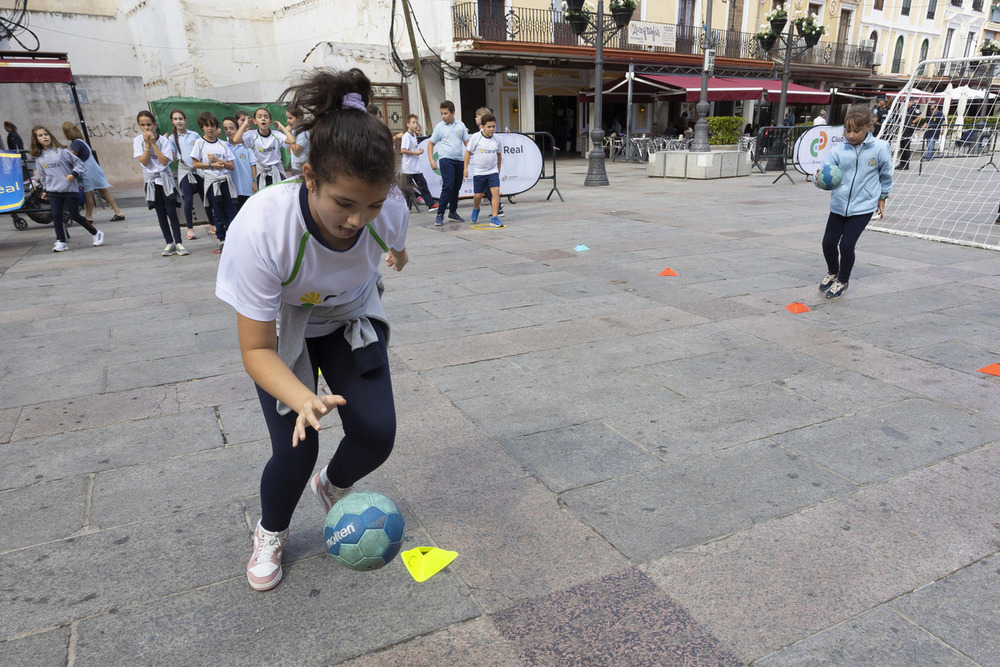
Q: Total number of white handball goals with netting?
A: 1